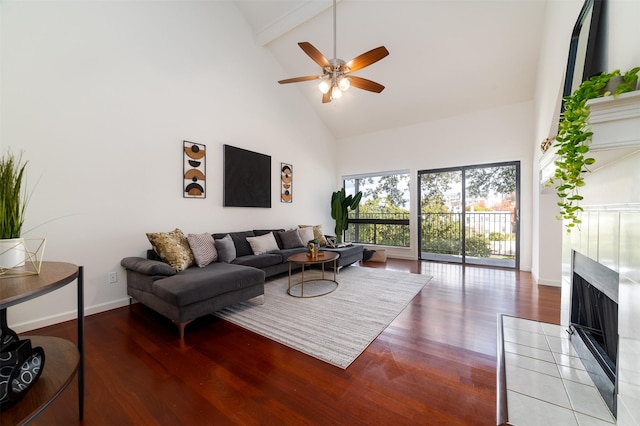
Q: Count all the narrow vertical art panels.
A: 2